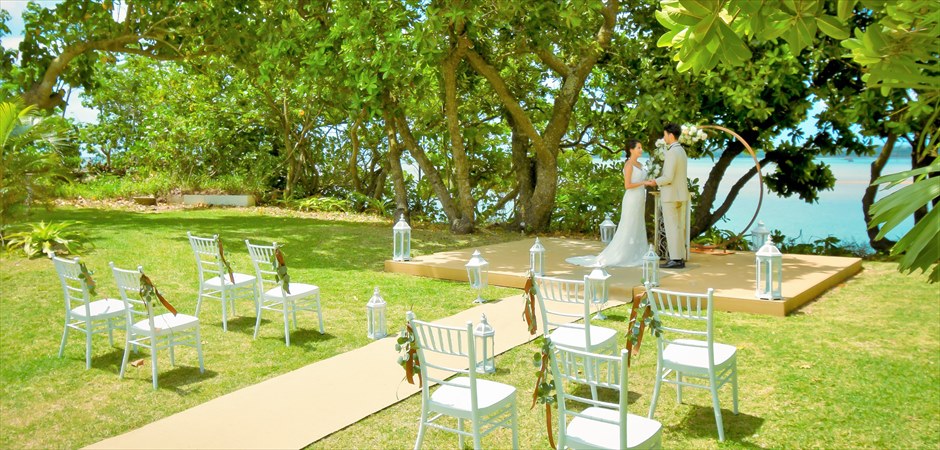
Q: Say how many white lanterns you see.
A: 10